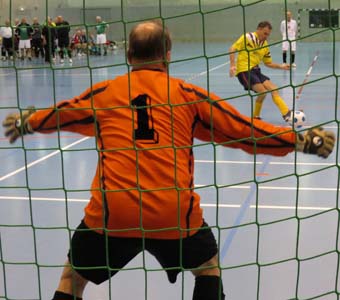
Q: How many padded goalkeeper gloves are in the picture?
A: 2